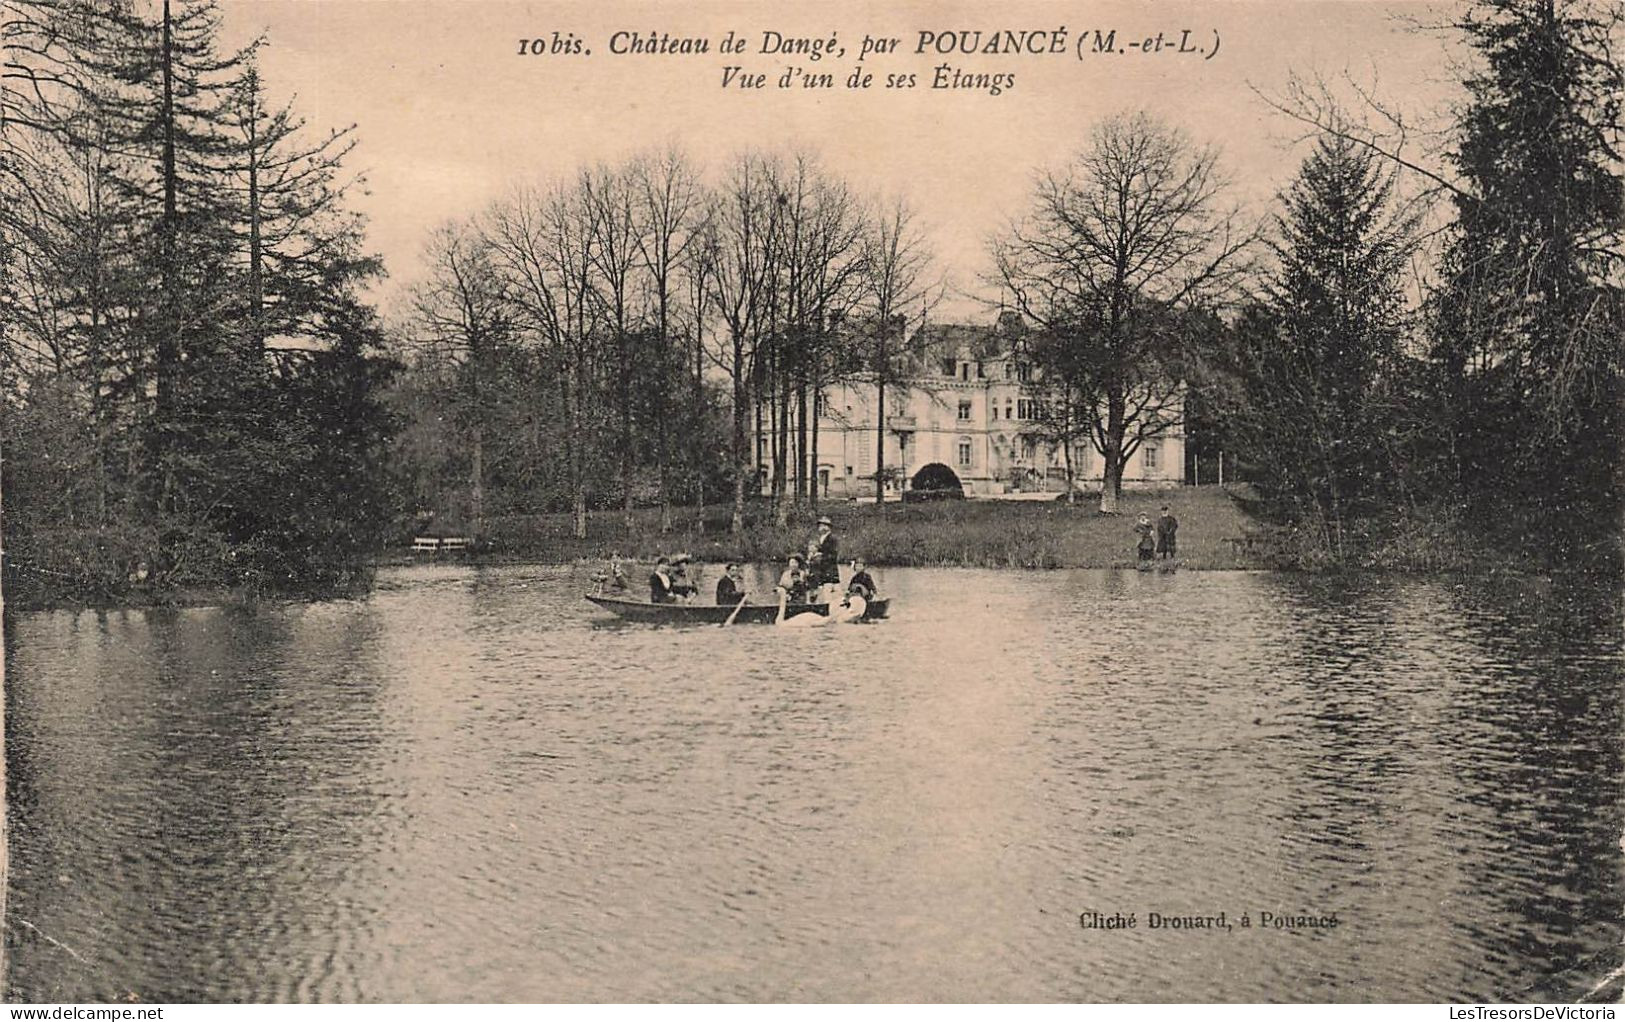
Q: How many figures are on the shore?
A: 2